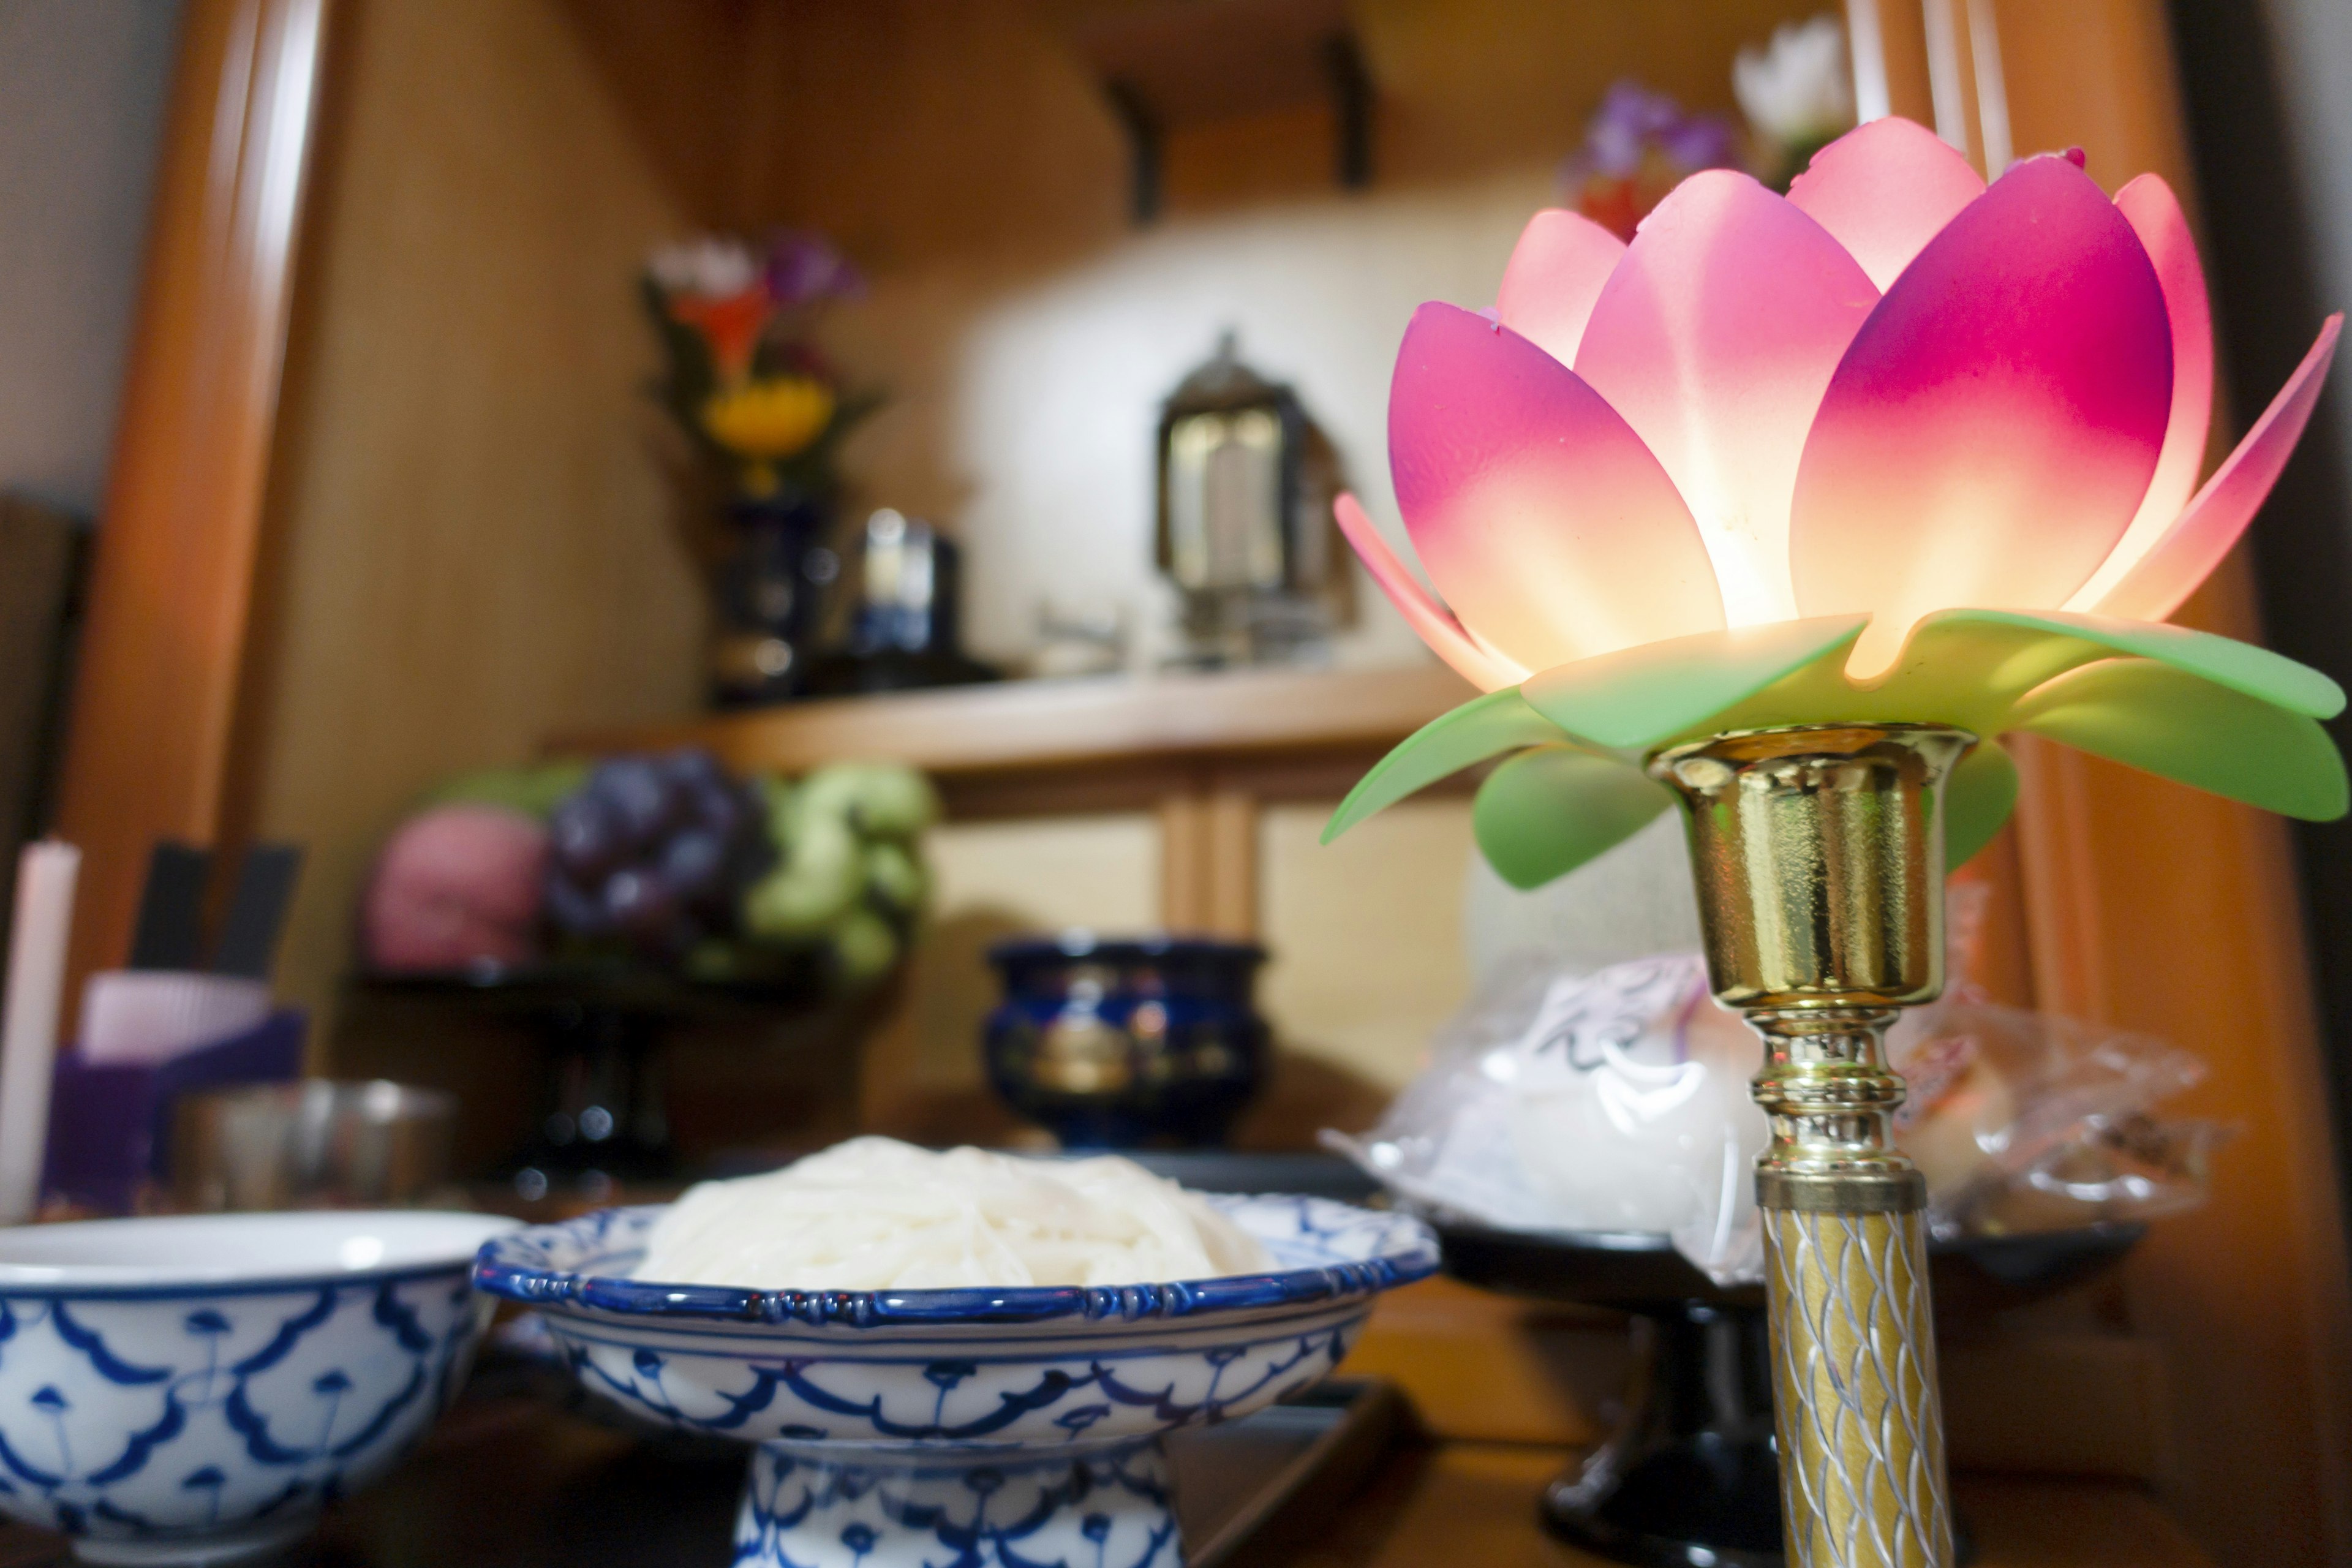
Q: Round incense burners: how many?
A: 1